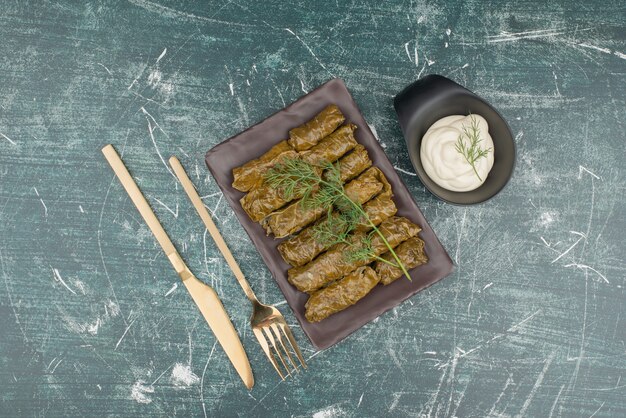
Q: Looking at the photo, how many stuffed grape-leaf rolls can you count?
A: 13